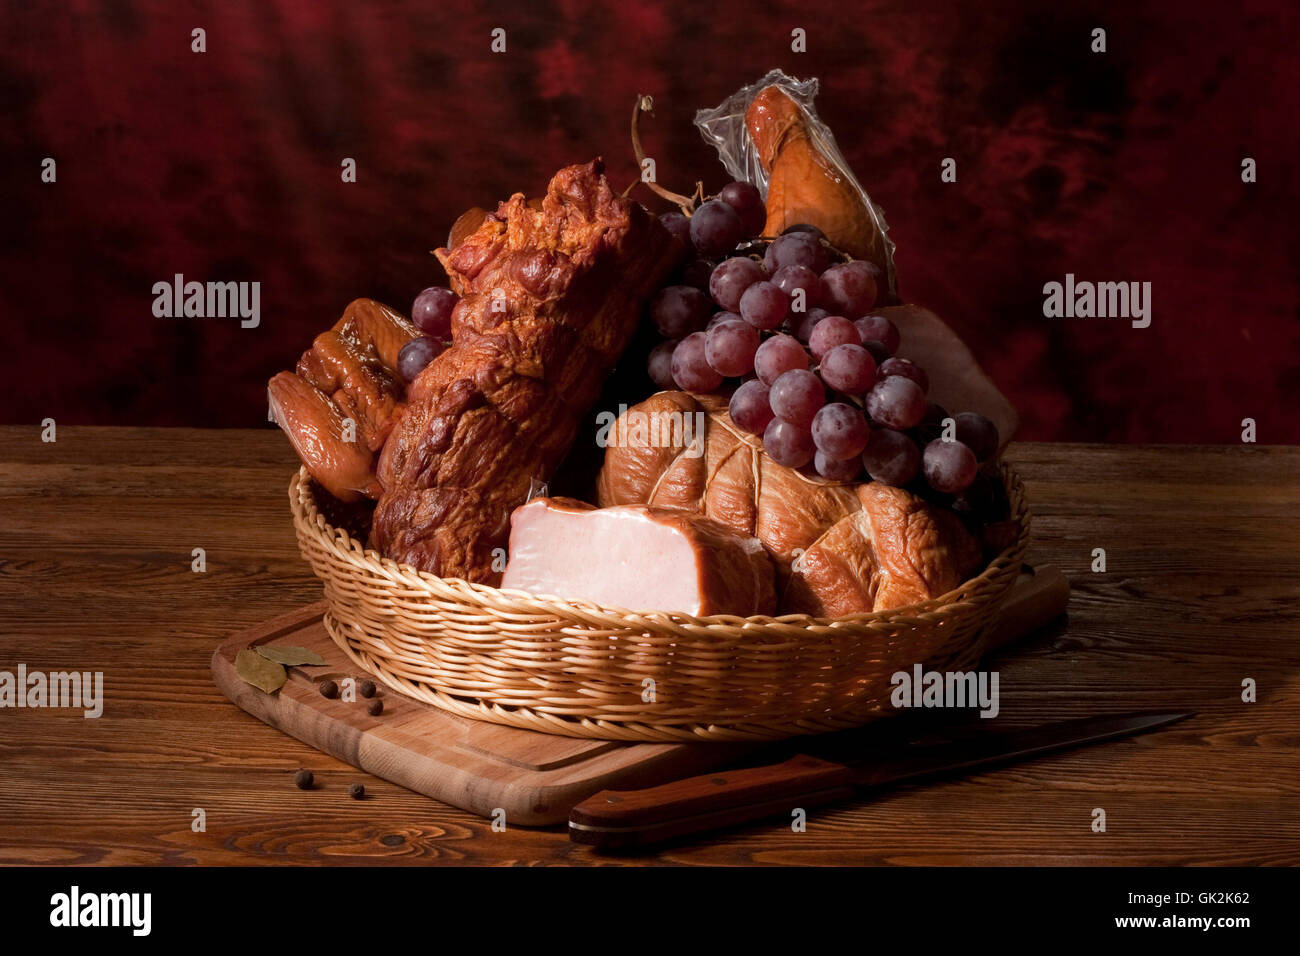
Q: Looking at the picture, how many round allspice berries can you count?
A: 5